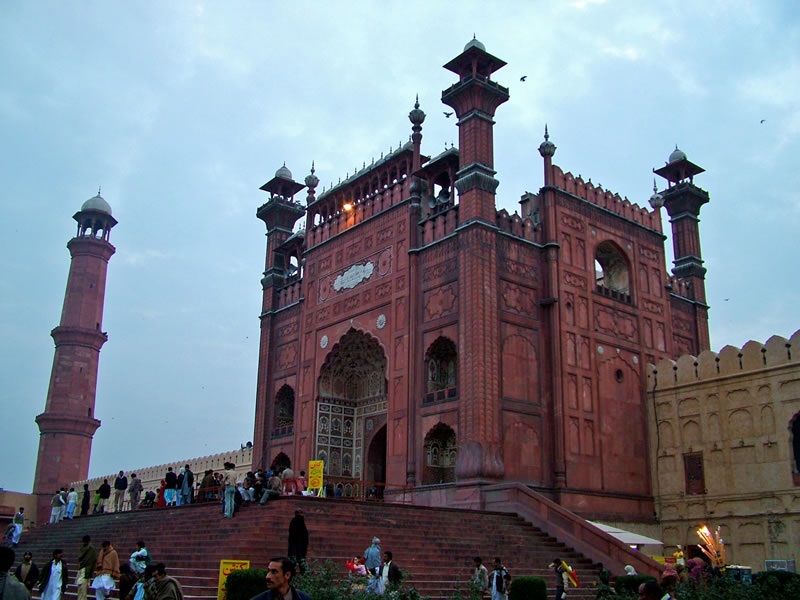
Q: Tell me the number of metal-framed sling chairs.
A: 0